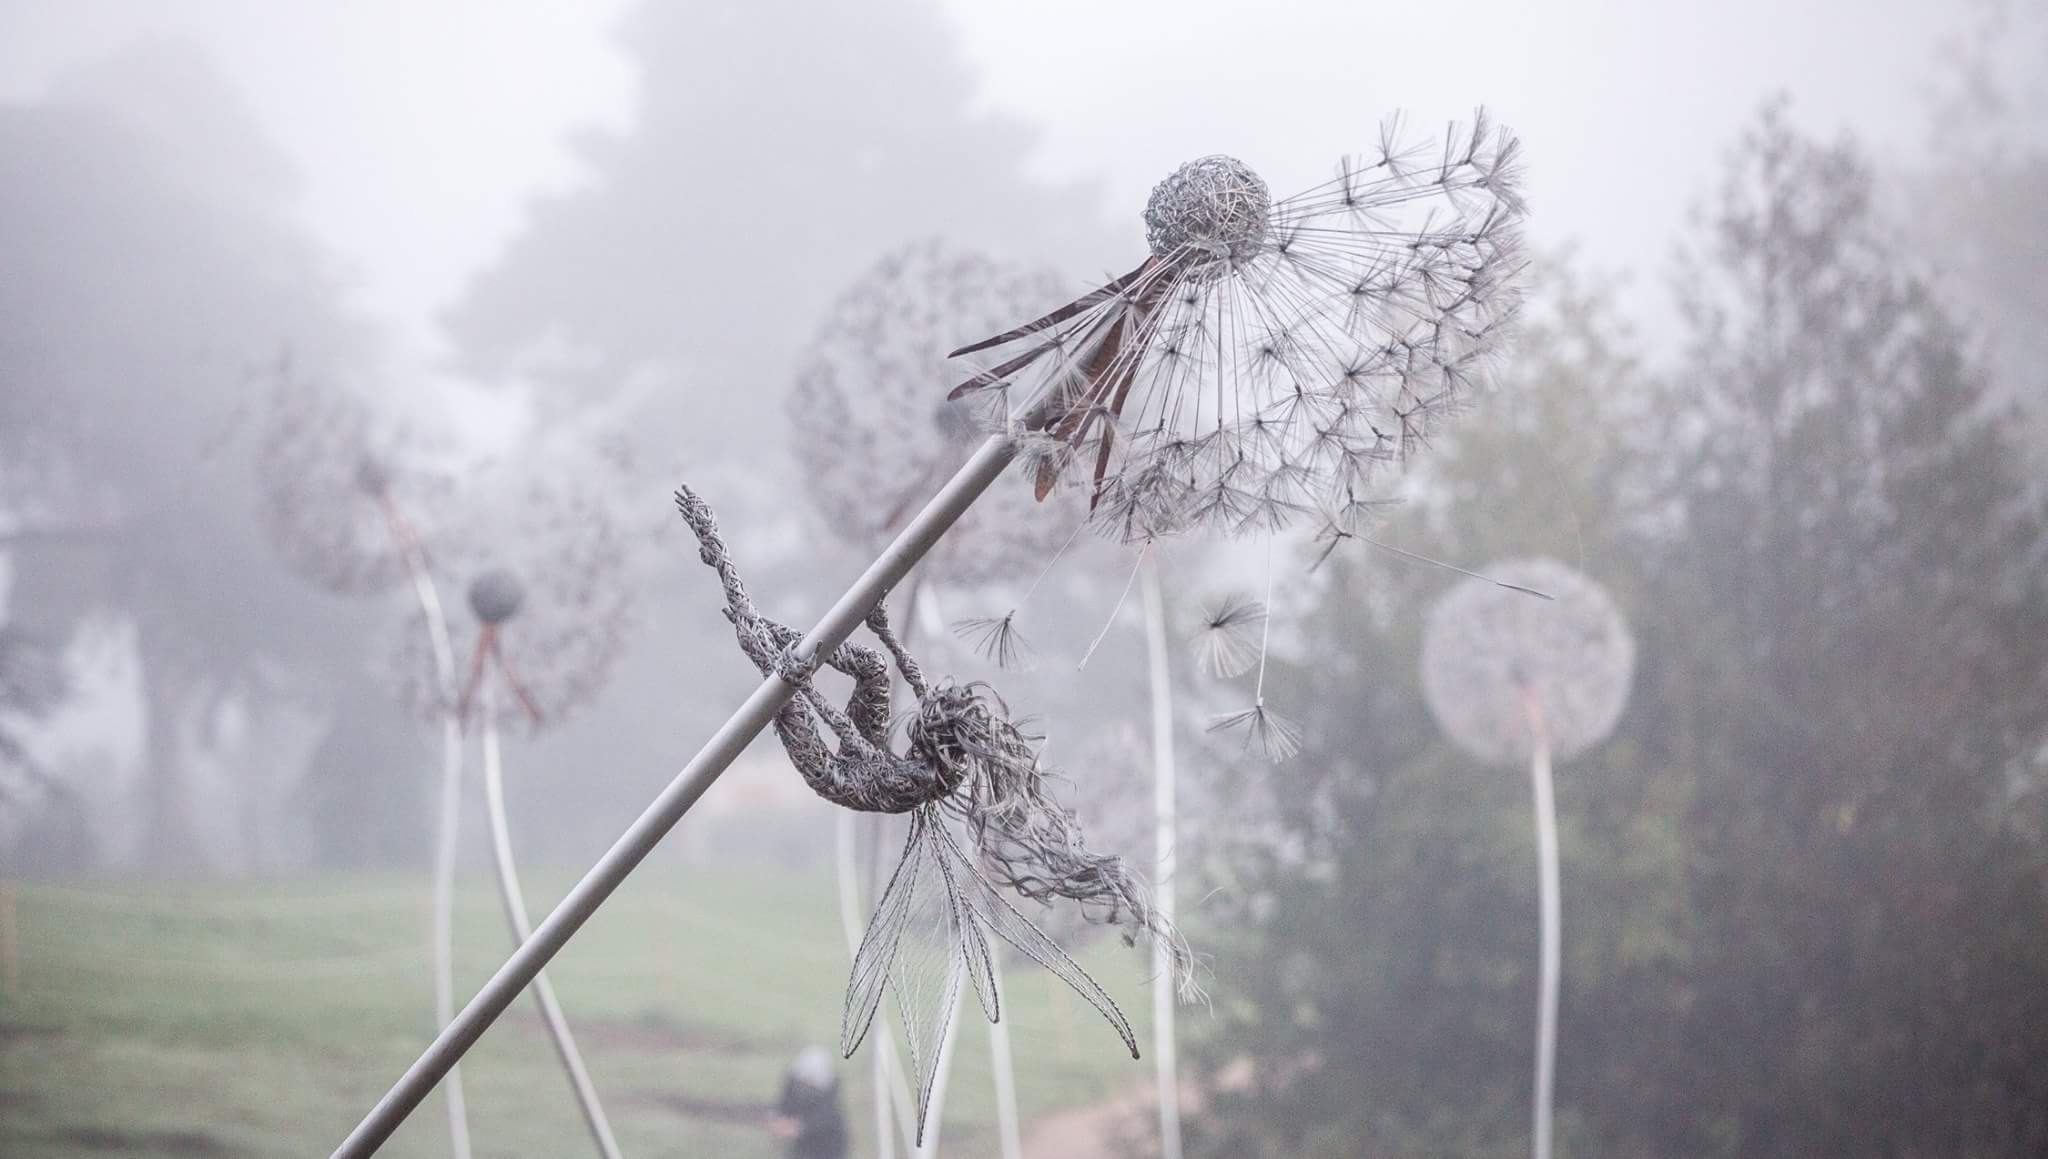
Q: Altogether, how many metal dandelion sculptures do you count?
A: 5